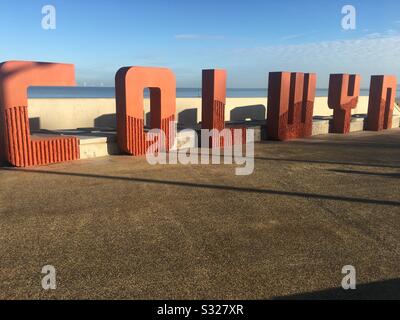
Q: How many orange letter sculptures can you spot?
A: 6